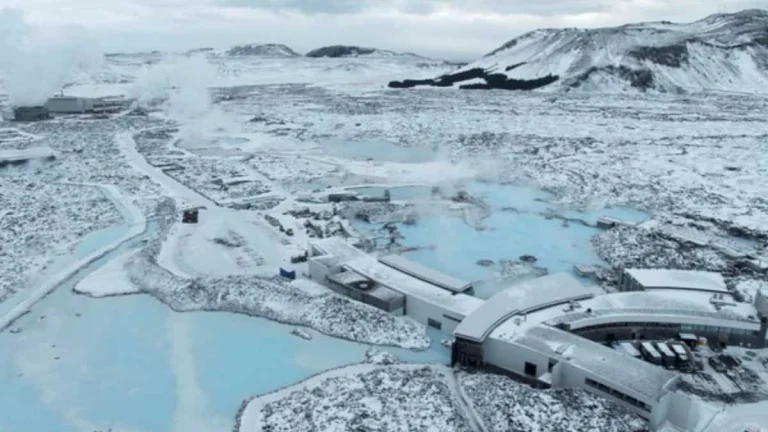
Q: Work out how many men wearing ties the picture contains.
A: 0